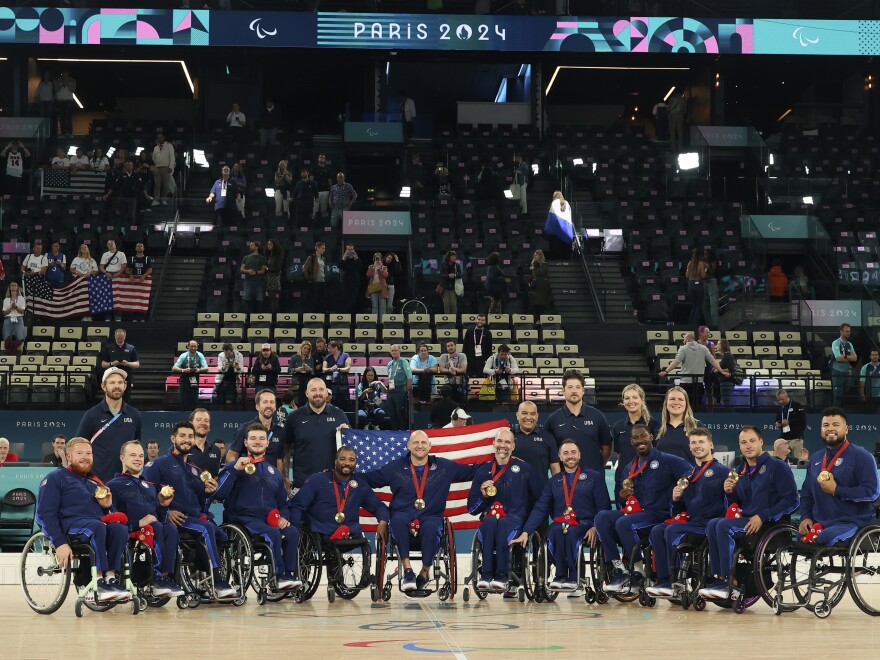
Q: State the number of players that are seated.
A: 12